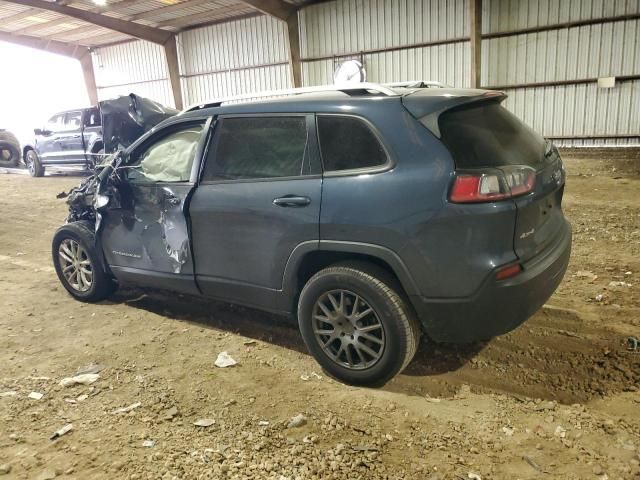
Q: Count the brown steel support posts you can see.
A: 4